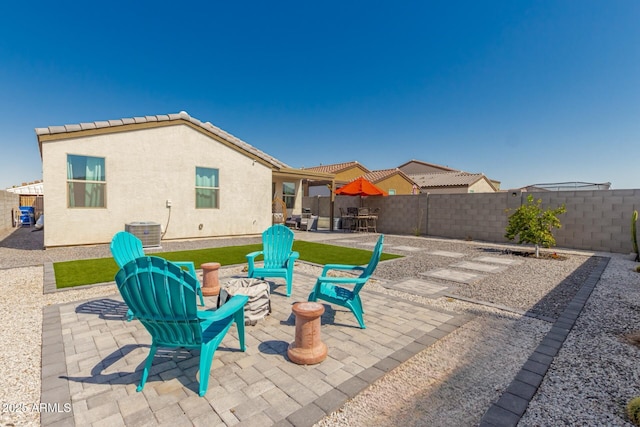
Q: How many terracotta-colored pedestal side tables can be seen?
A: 2